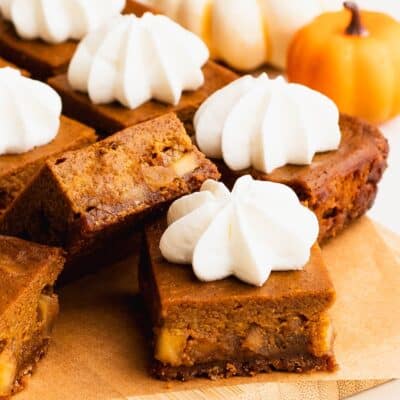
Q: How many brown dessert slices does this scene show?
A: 7